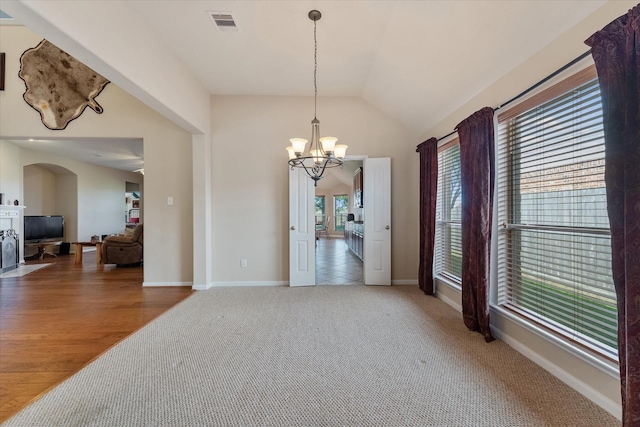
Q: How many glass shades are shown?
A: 5